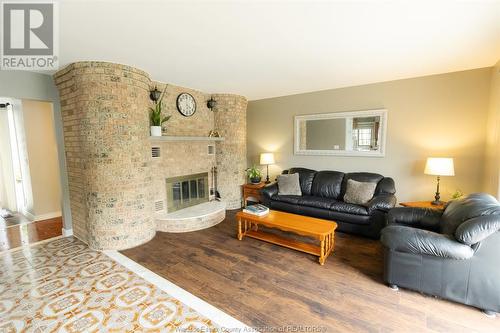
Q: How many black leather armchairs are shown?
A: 1